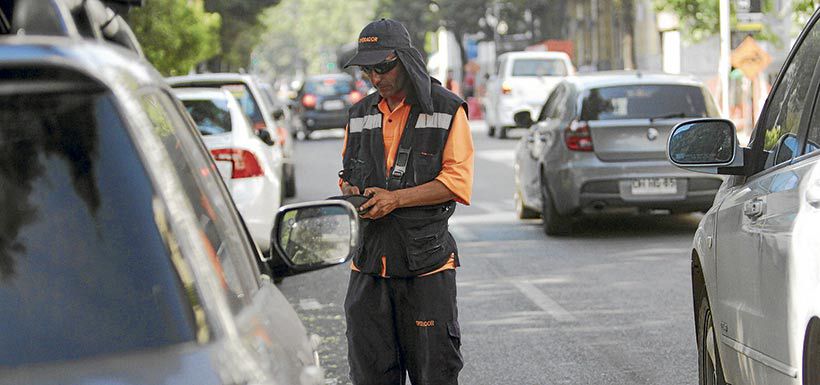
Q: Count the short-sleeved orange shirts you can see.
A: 1